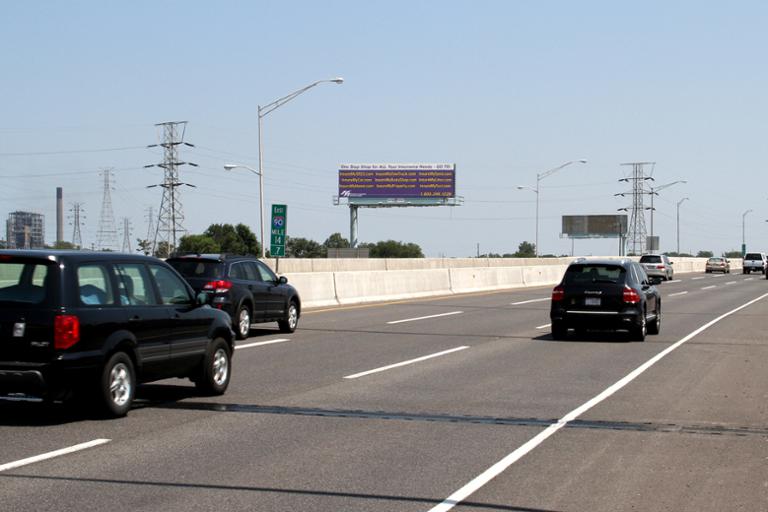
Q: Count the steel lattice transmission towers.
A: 6